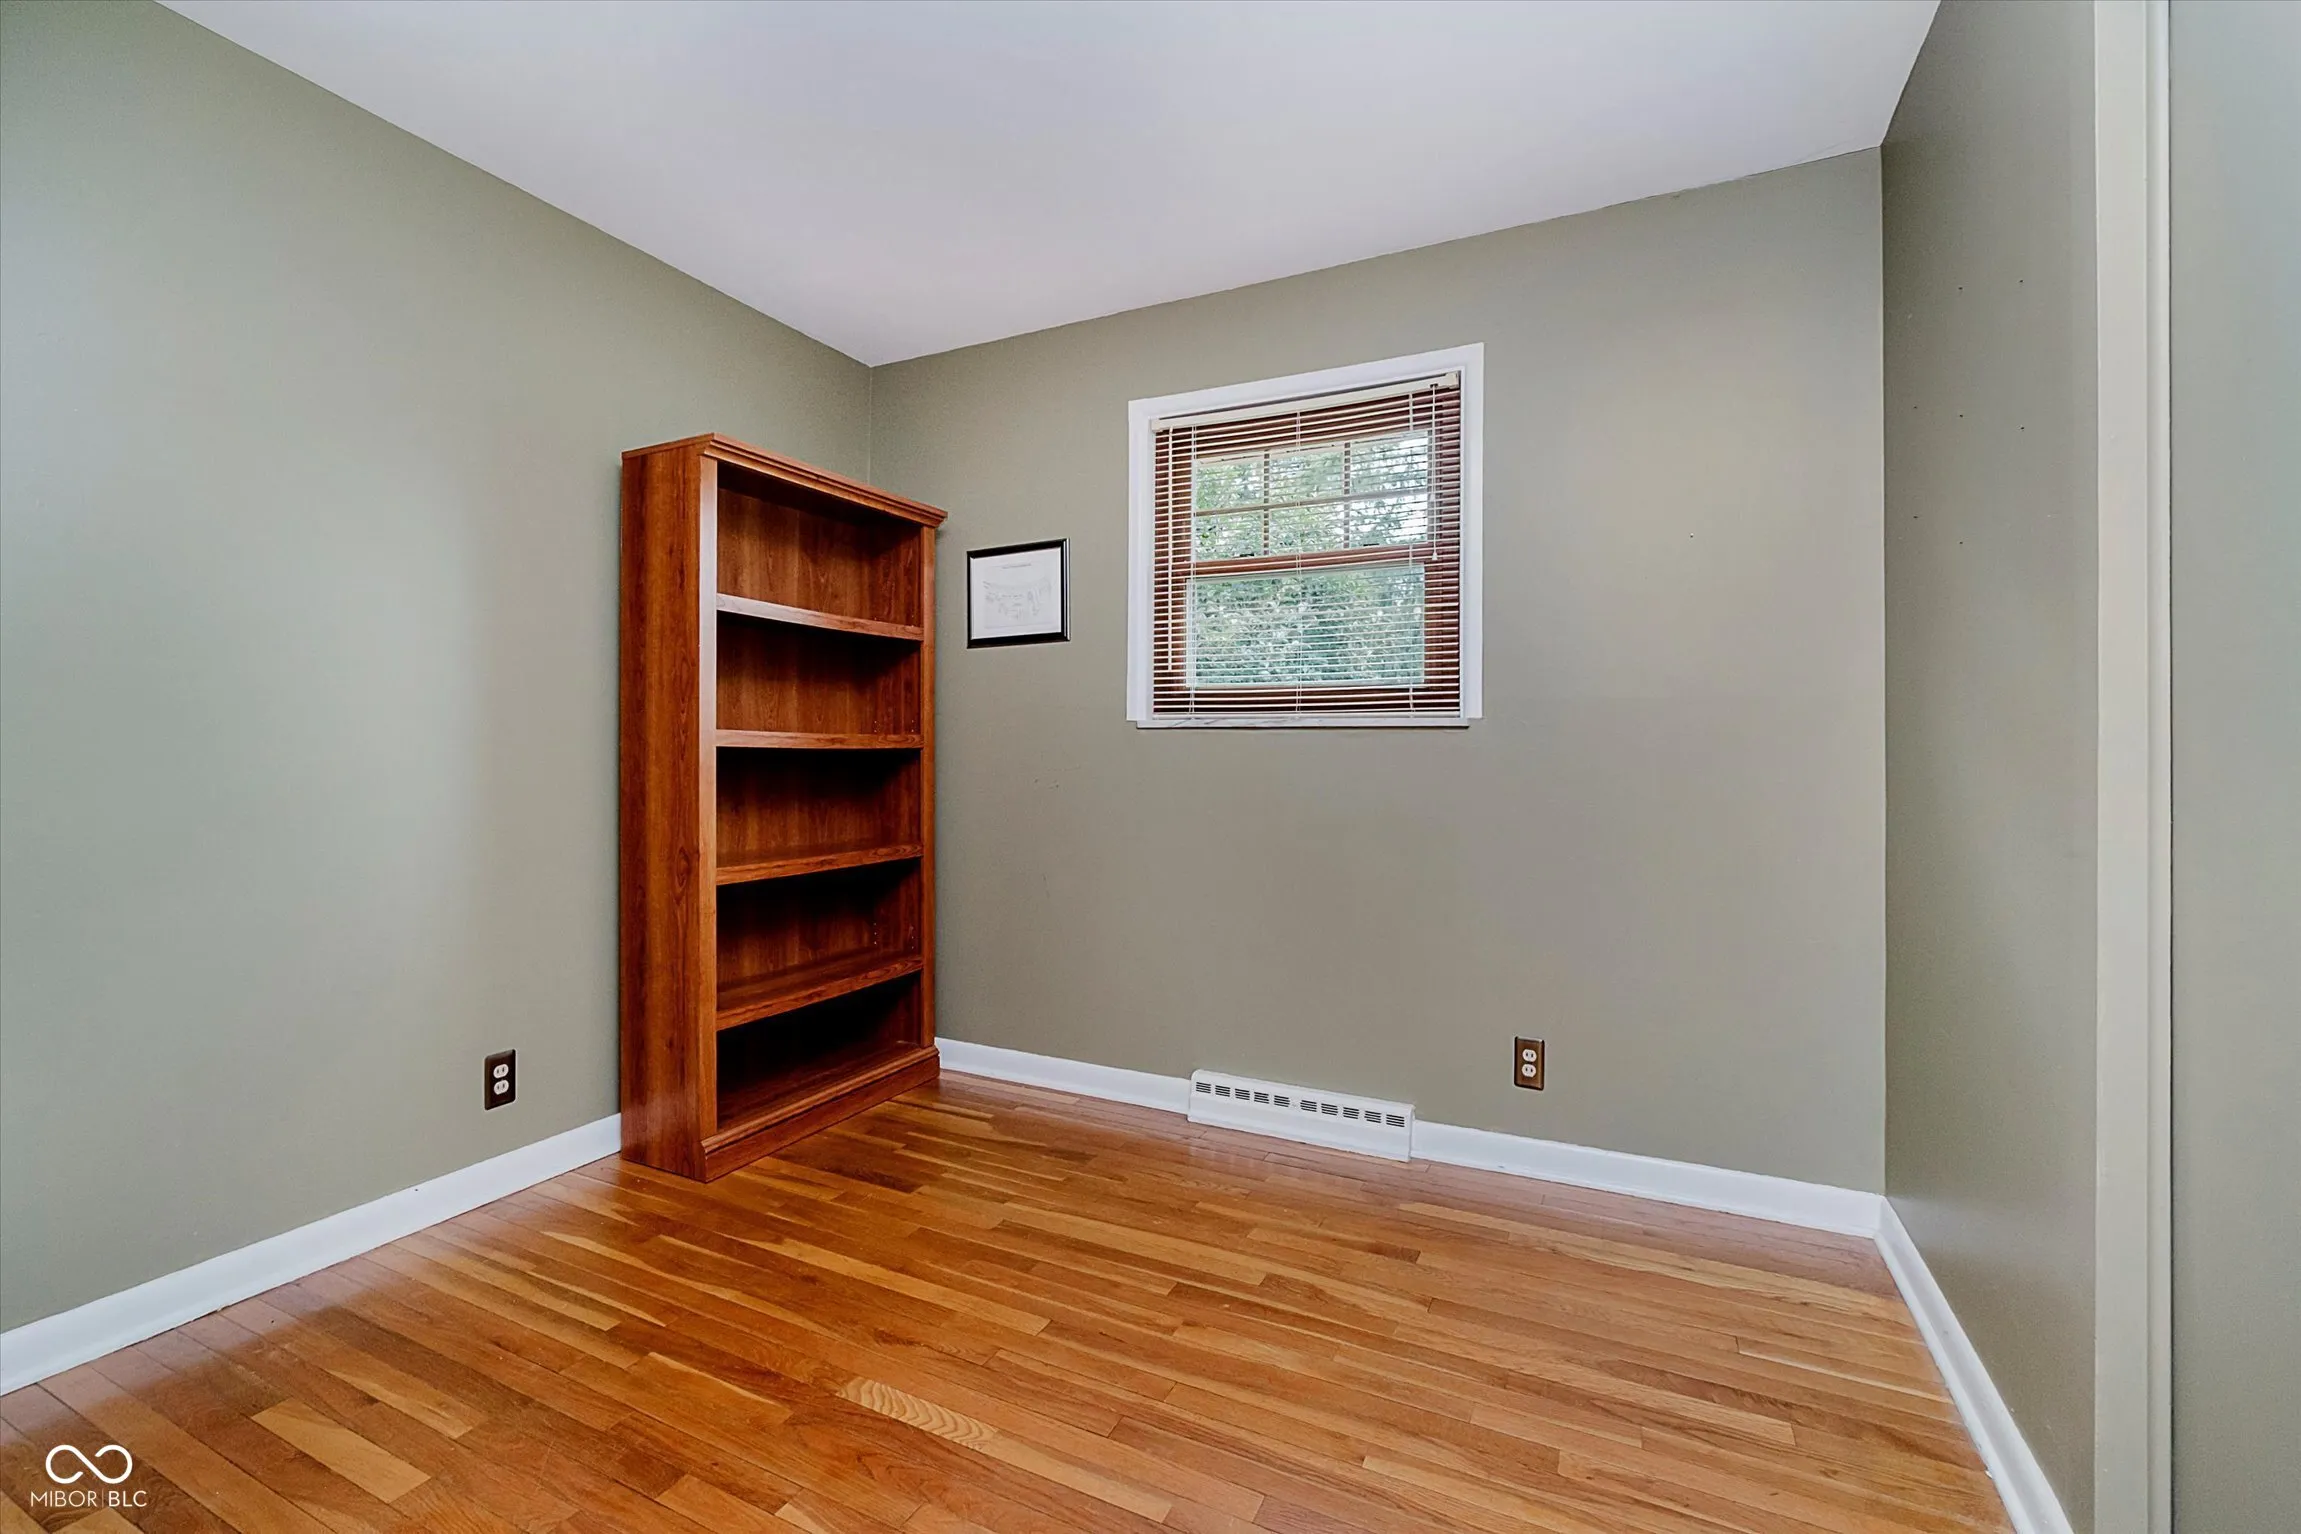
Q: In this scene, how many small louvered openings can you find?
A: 10